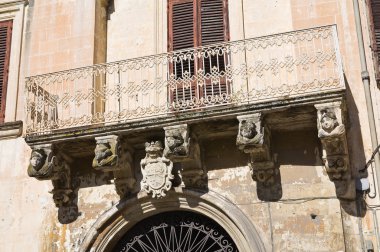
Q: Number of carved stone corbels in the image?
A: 5